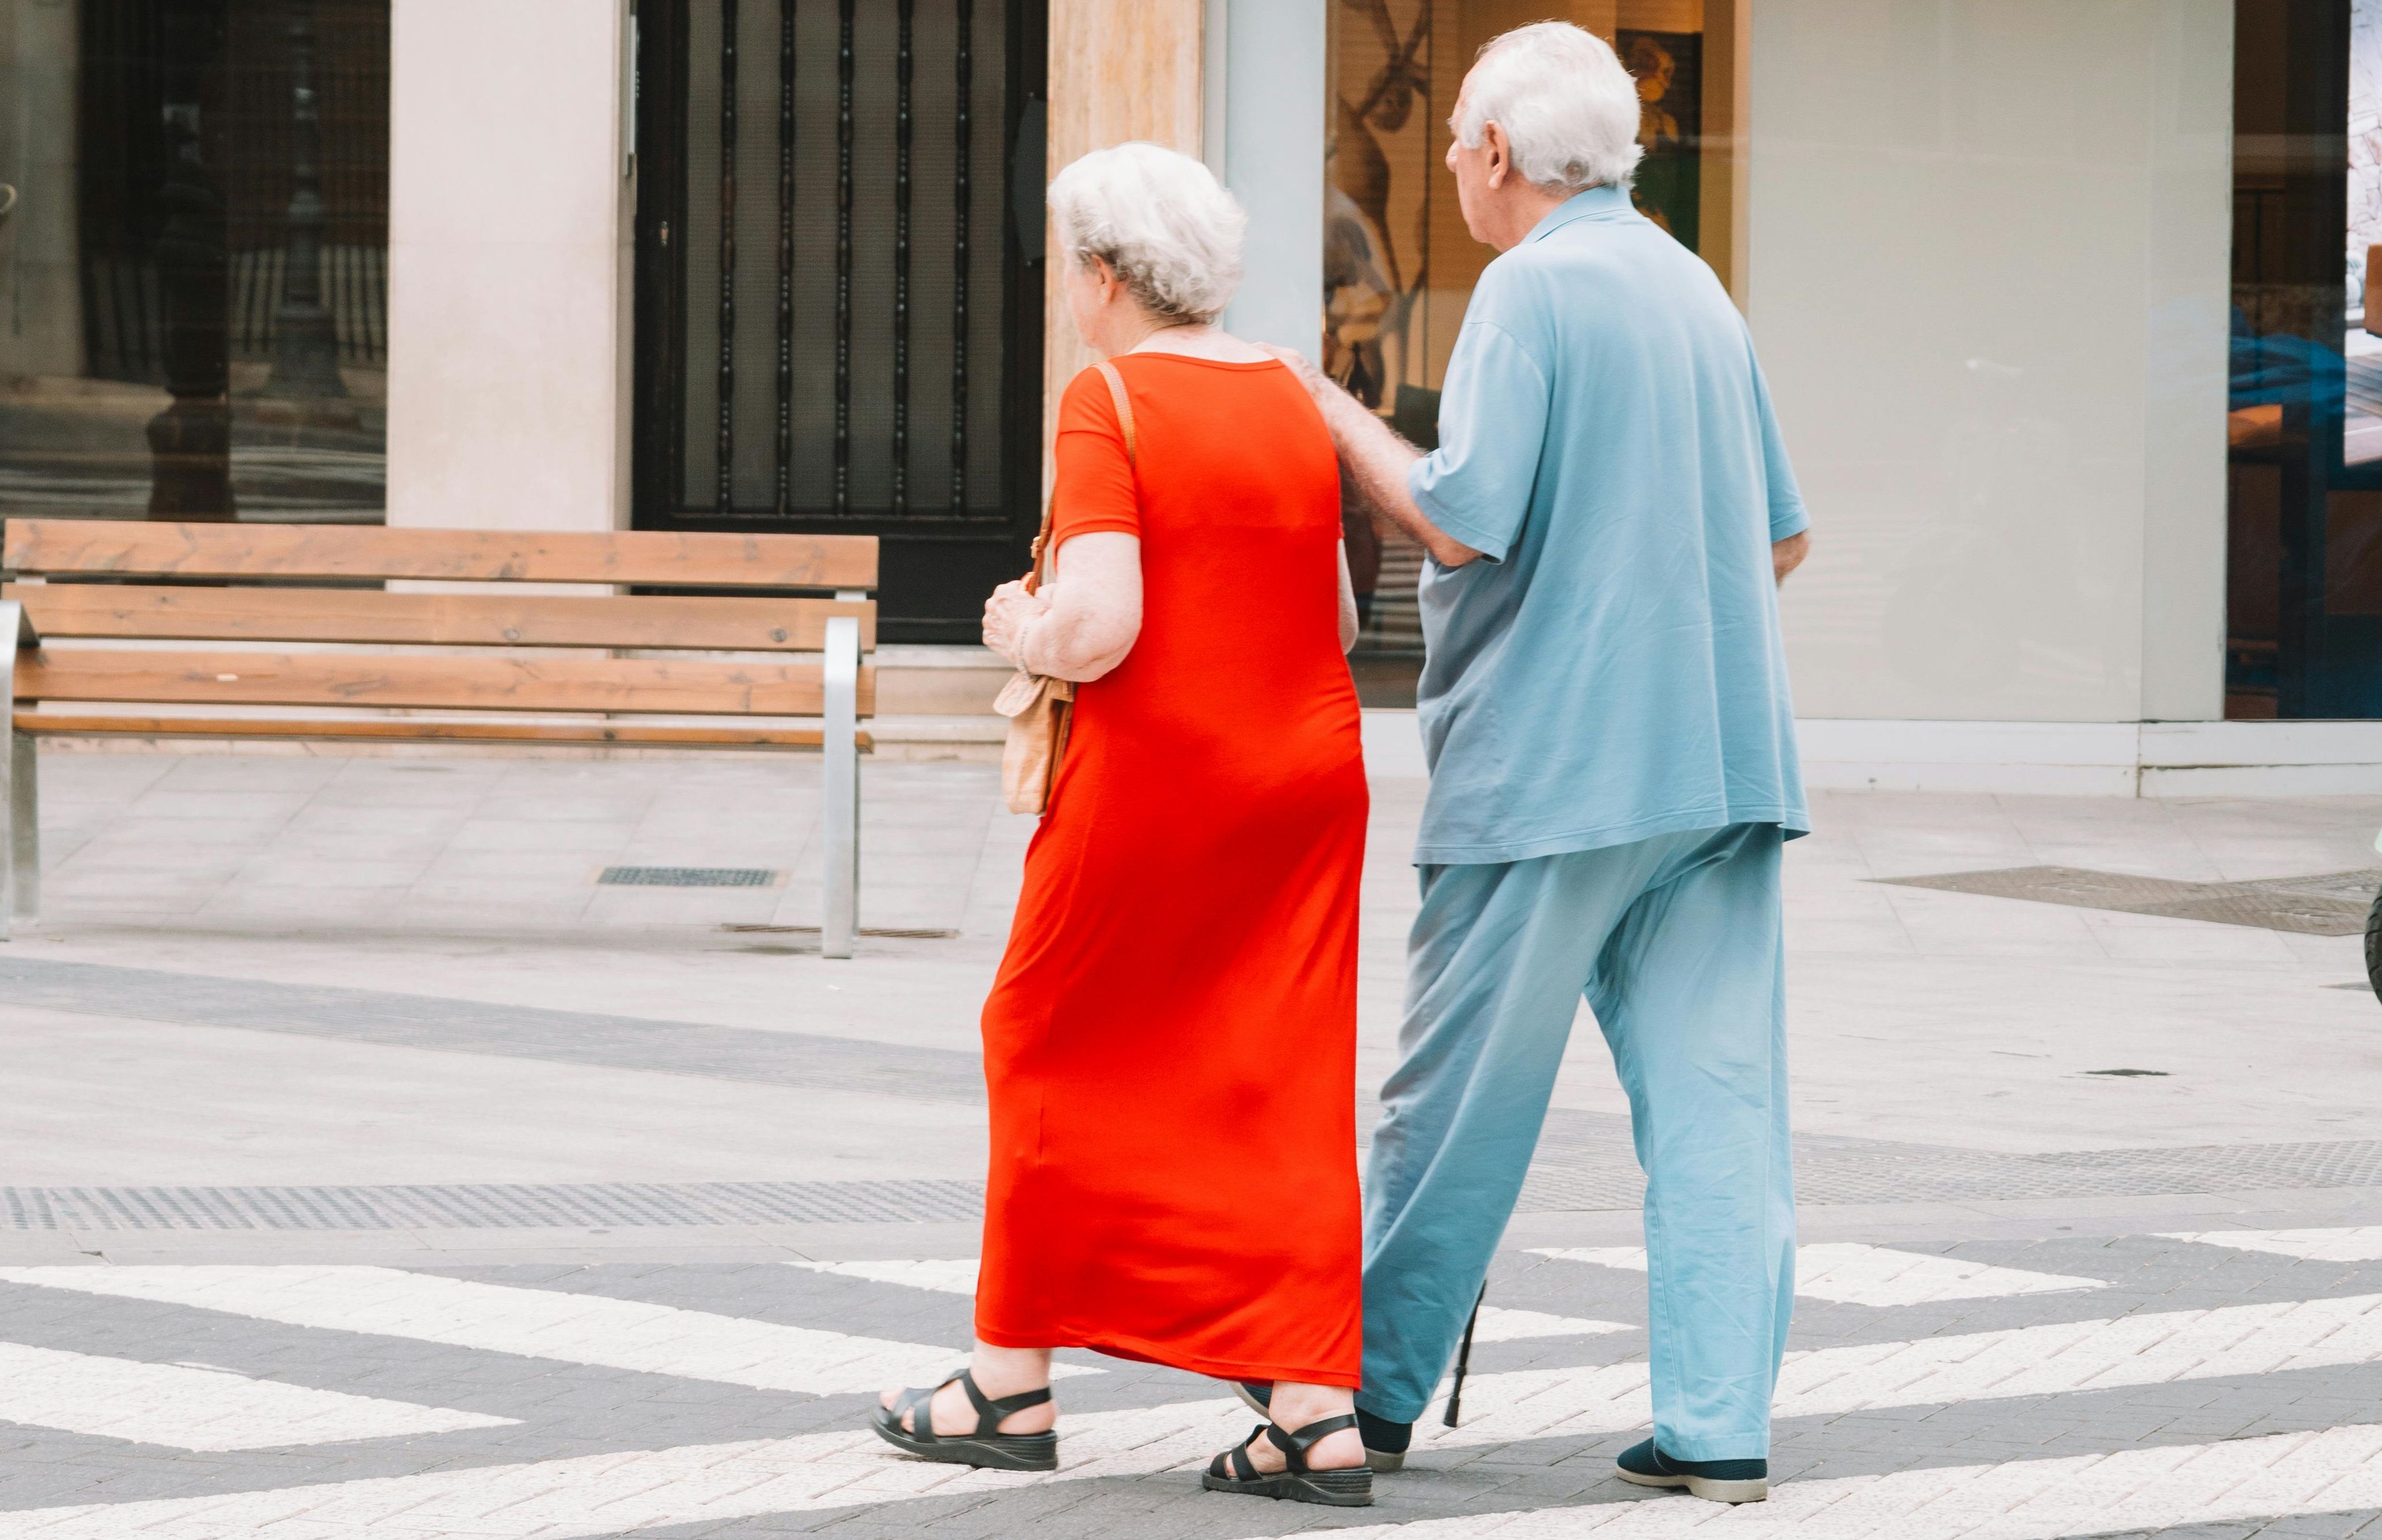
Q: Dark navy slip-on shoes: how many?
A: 2